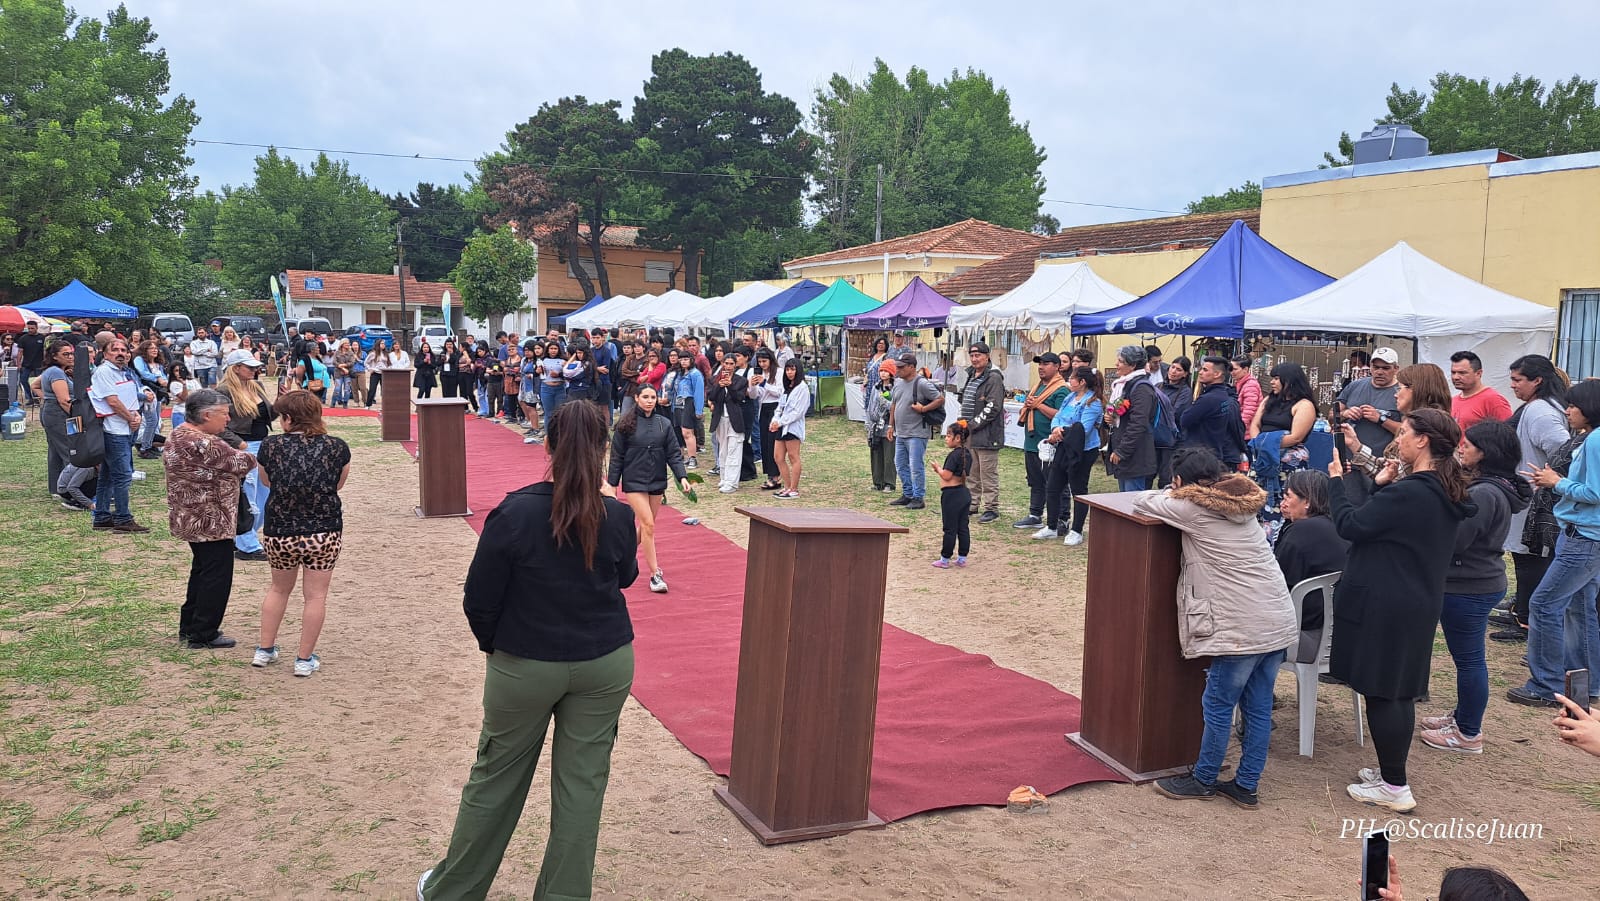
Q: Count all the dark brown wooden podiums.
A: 4